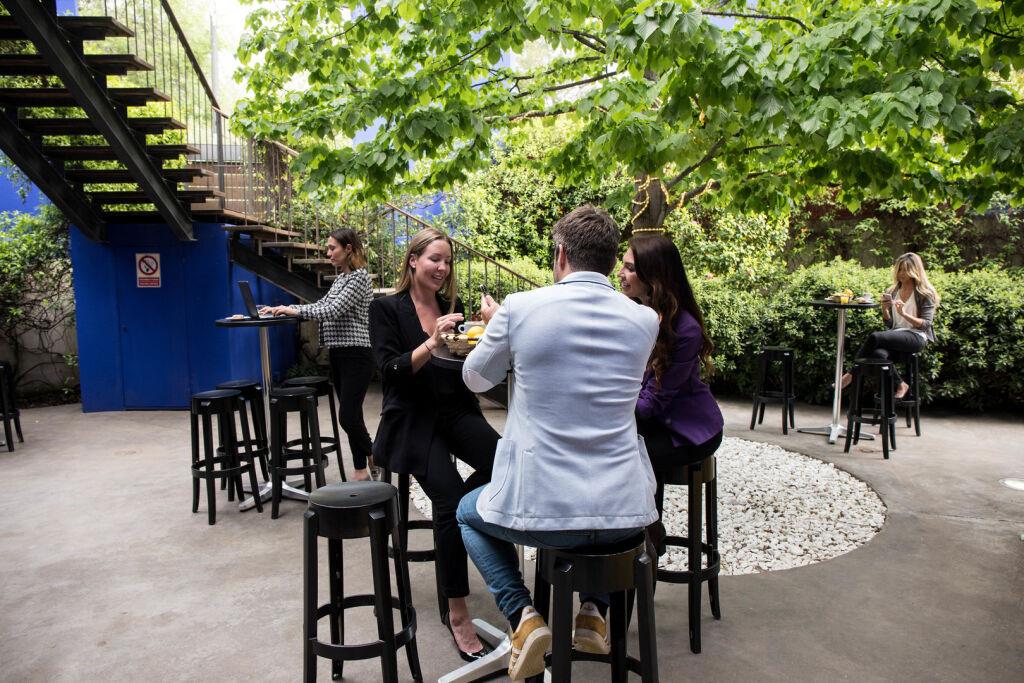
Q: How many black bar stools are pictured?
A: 12